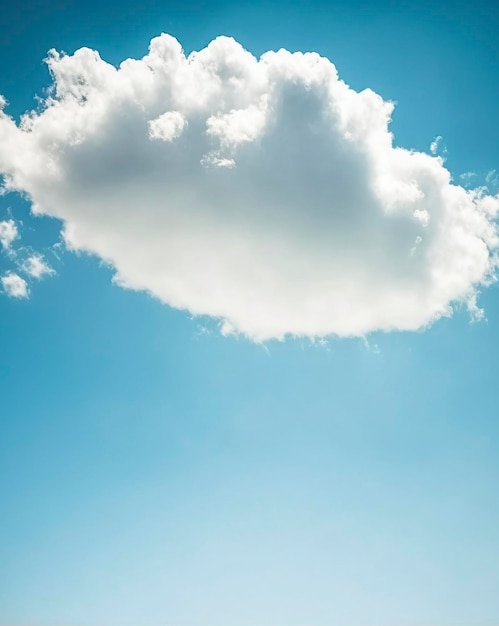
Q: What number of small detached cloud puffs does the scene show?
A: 3